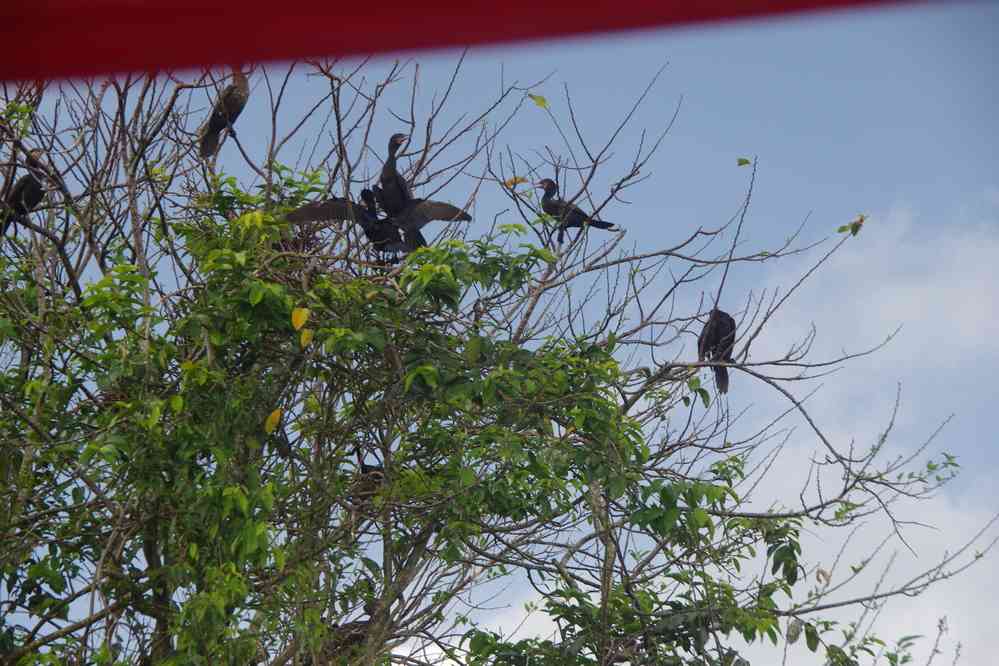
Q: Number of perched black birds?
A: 6